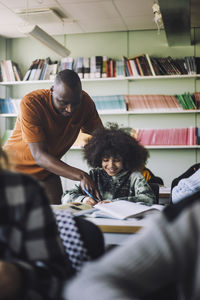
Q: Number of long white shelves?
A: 3